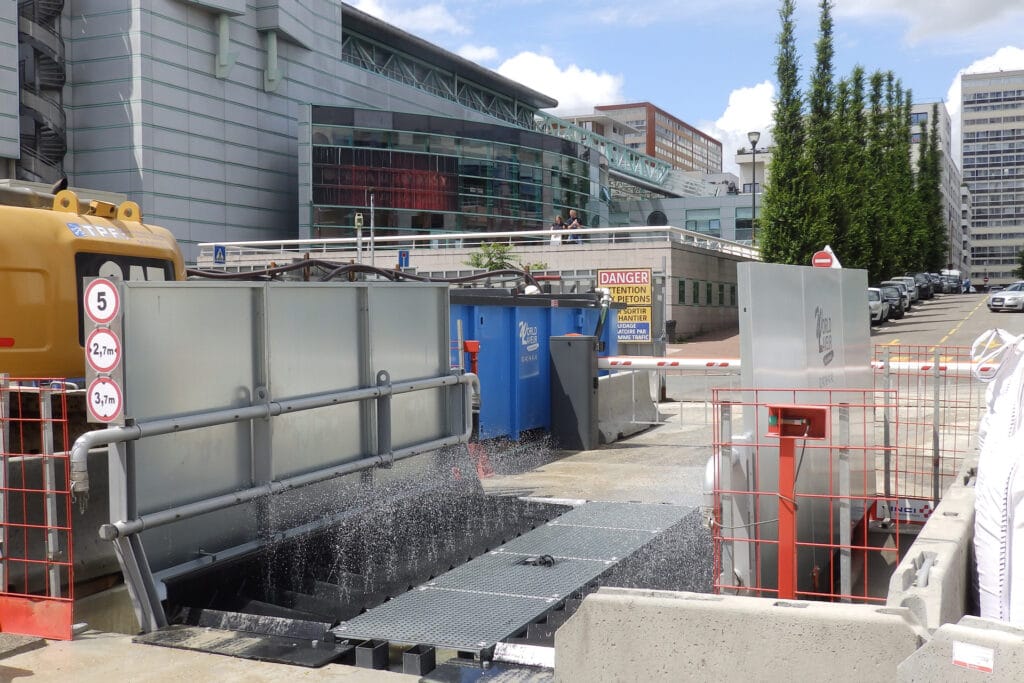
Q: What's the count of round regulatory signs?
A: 4